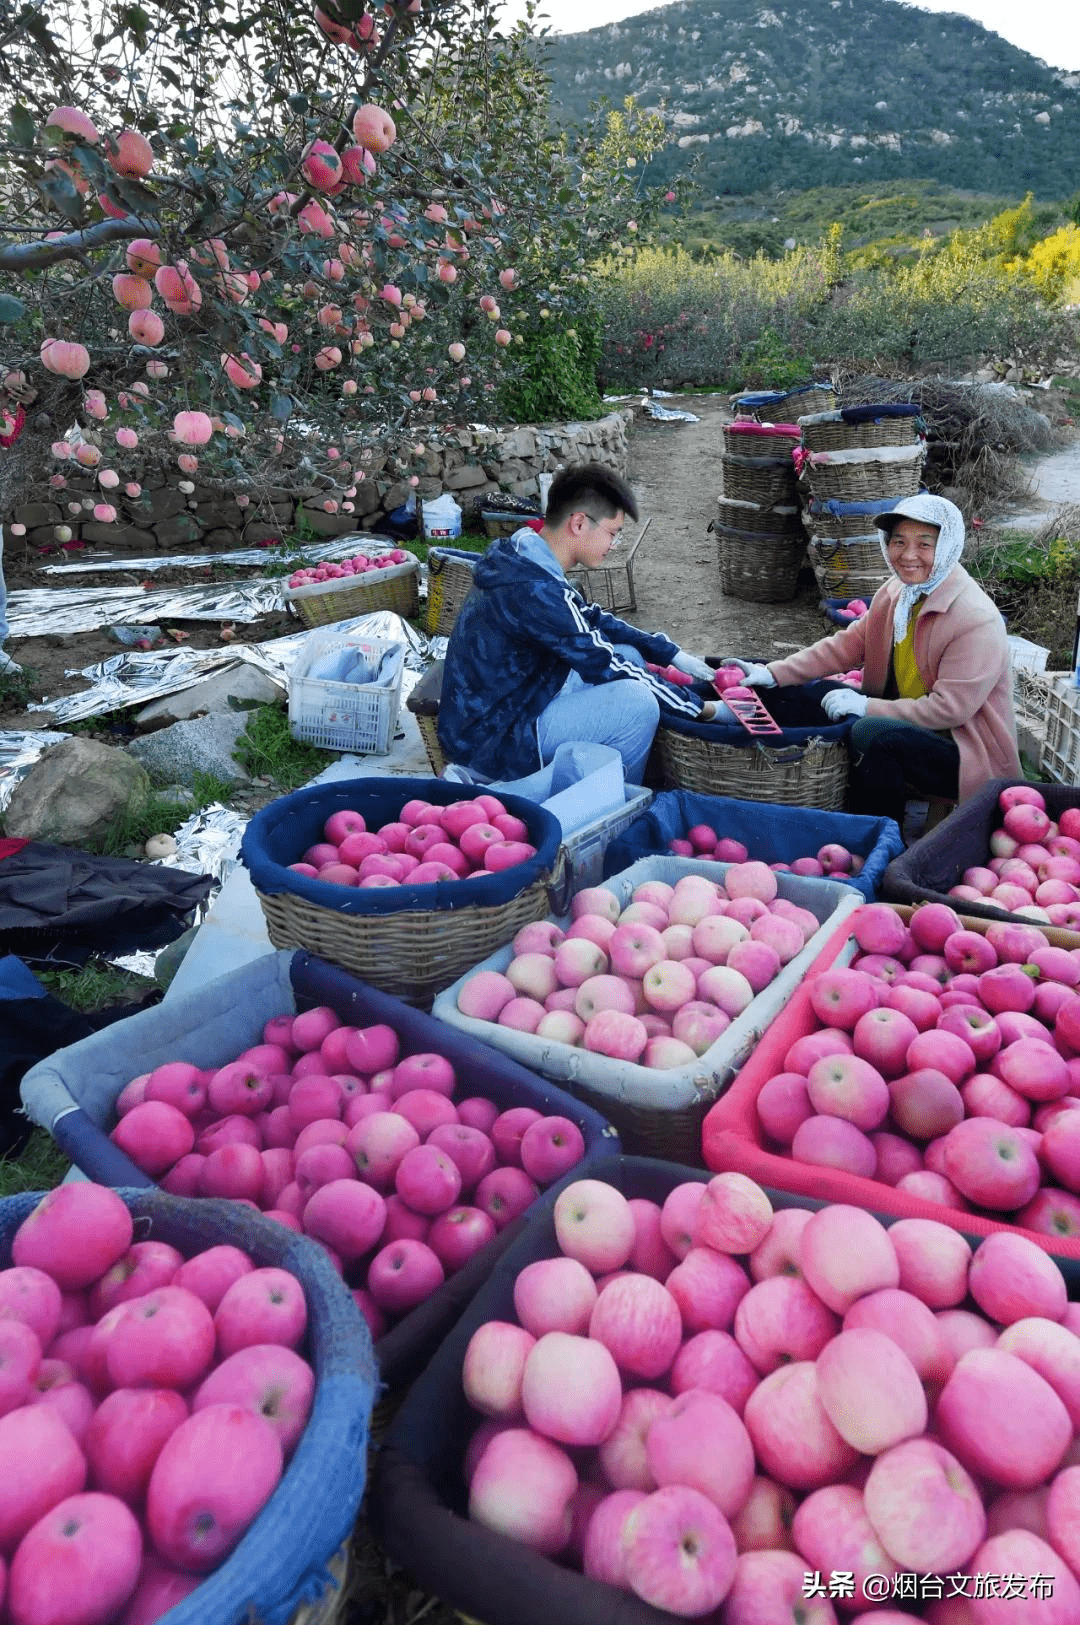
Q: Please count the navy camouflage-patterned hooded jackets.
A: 1